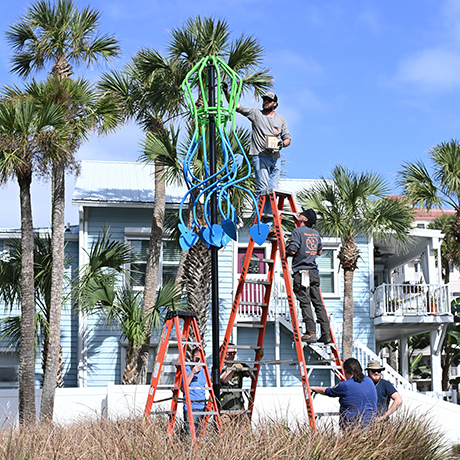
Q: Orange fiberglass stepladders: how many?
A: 2